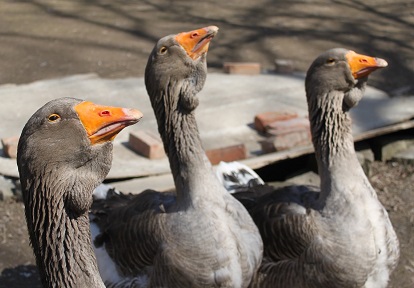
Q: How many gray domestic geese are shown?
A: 3